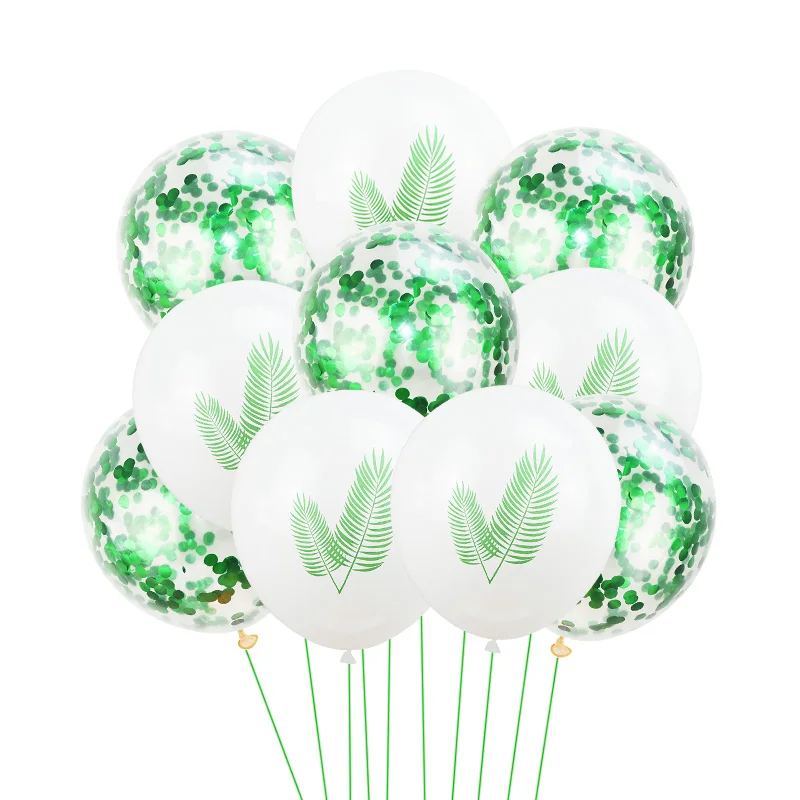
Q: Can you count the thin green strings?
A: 10